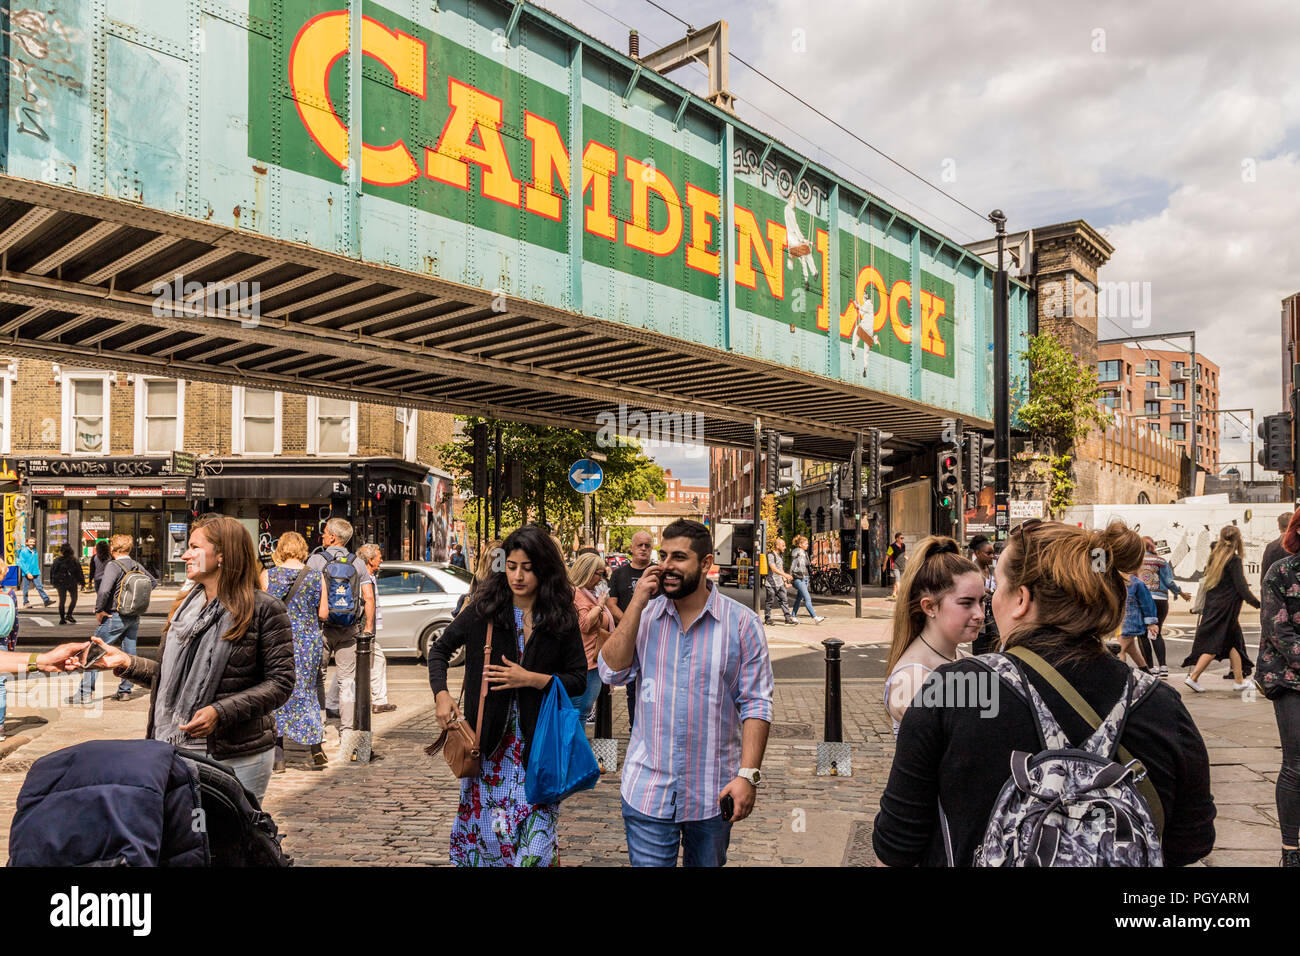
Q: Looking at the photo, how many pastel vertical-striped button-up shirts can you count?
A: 1